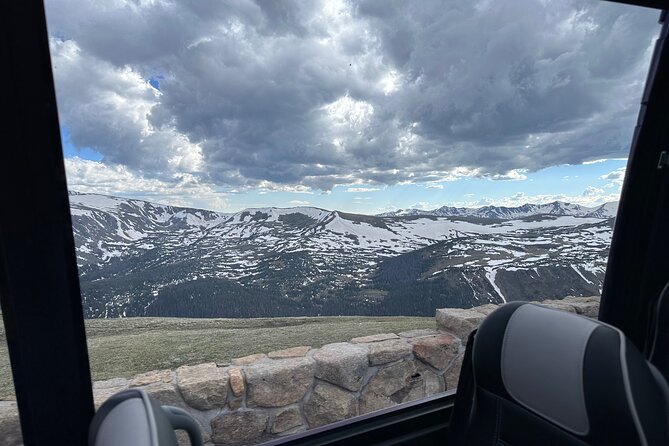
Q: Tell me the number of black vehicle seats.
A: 2